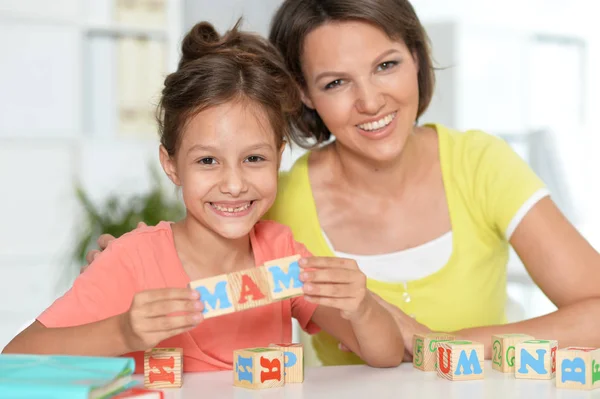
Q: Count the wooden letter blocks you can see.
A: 11